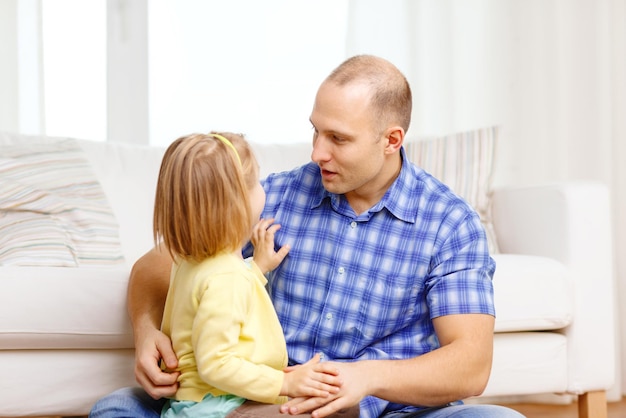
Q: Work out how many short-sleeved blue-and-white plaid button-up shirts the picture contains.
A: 1